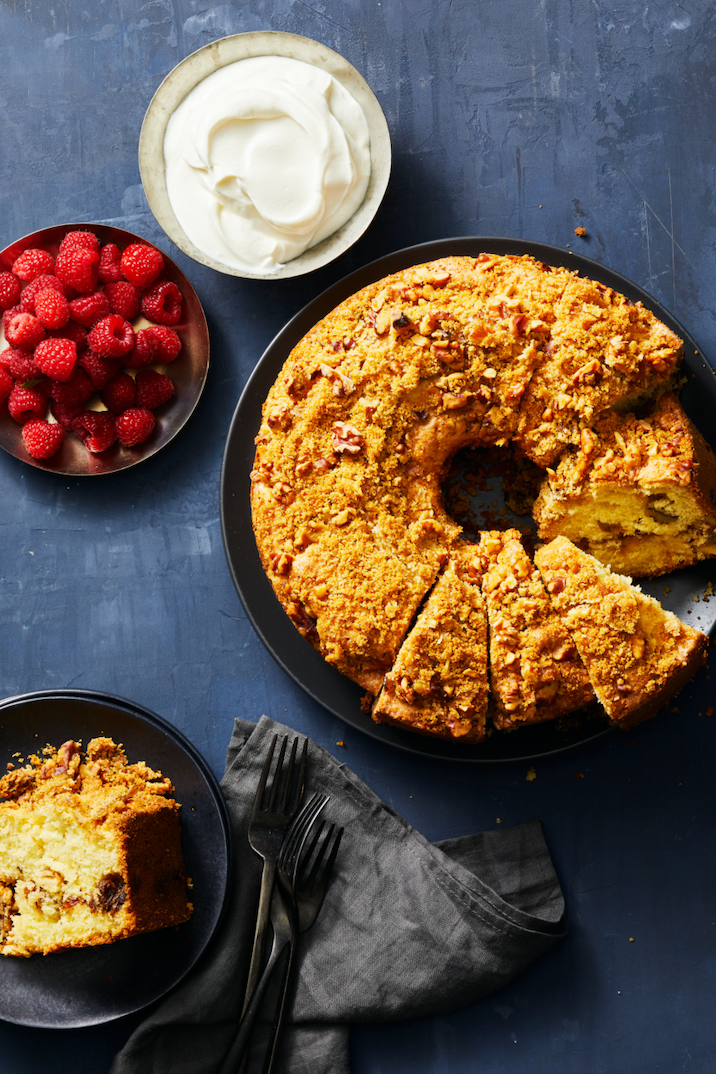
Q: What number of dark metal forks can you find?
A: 3